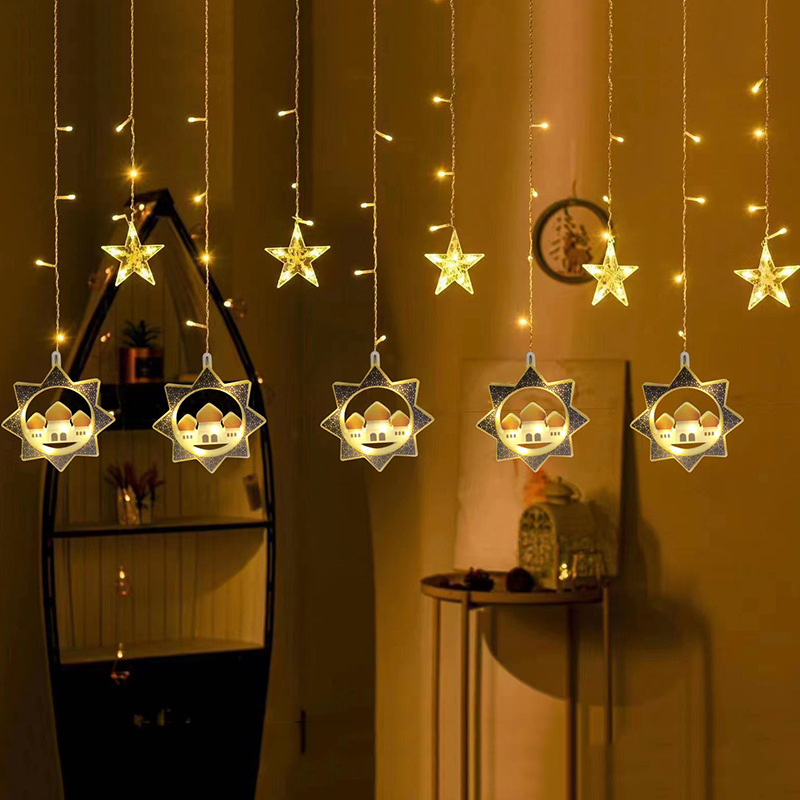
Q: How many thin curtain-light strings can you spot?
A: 10